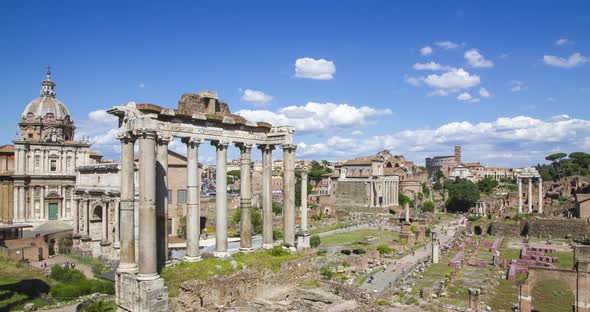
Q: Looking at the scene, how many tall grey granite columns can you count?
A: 8